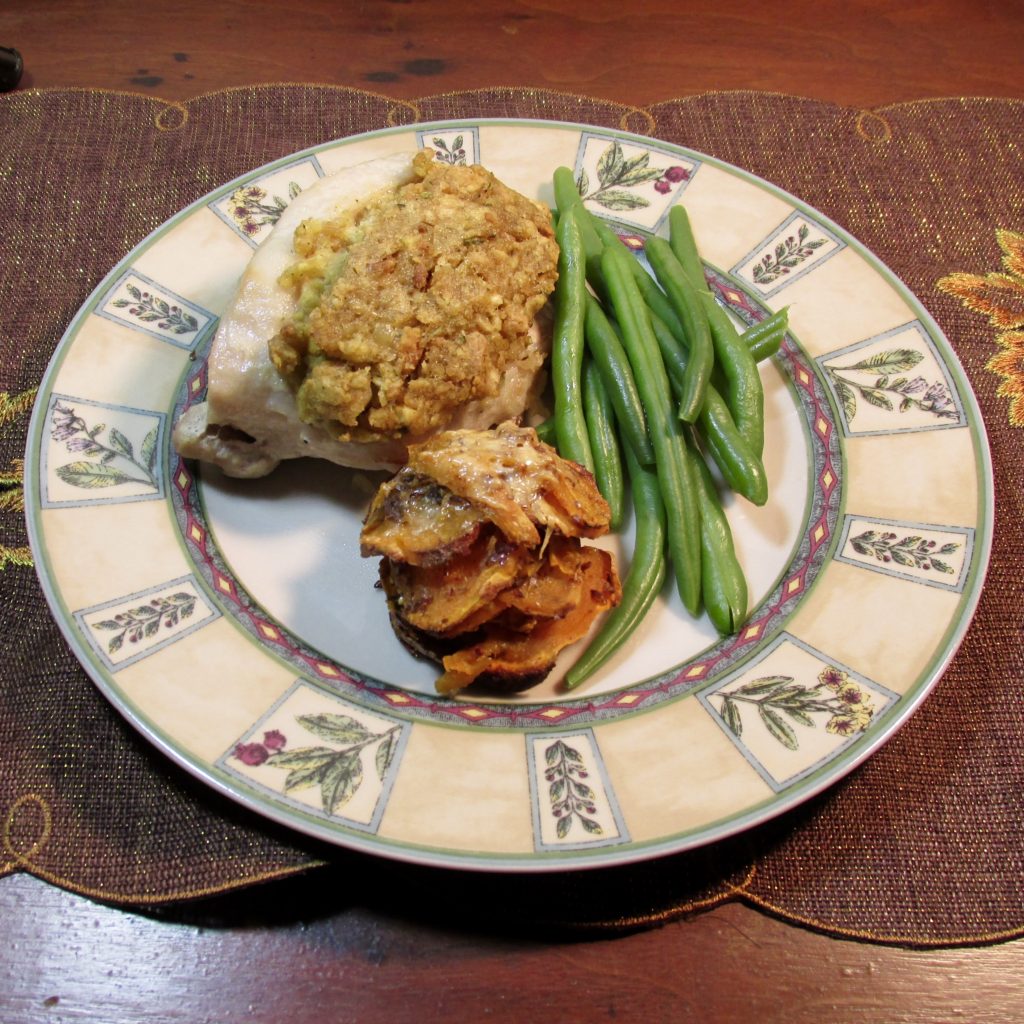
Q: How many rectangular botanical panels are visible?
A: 12